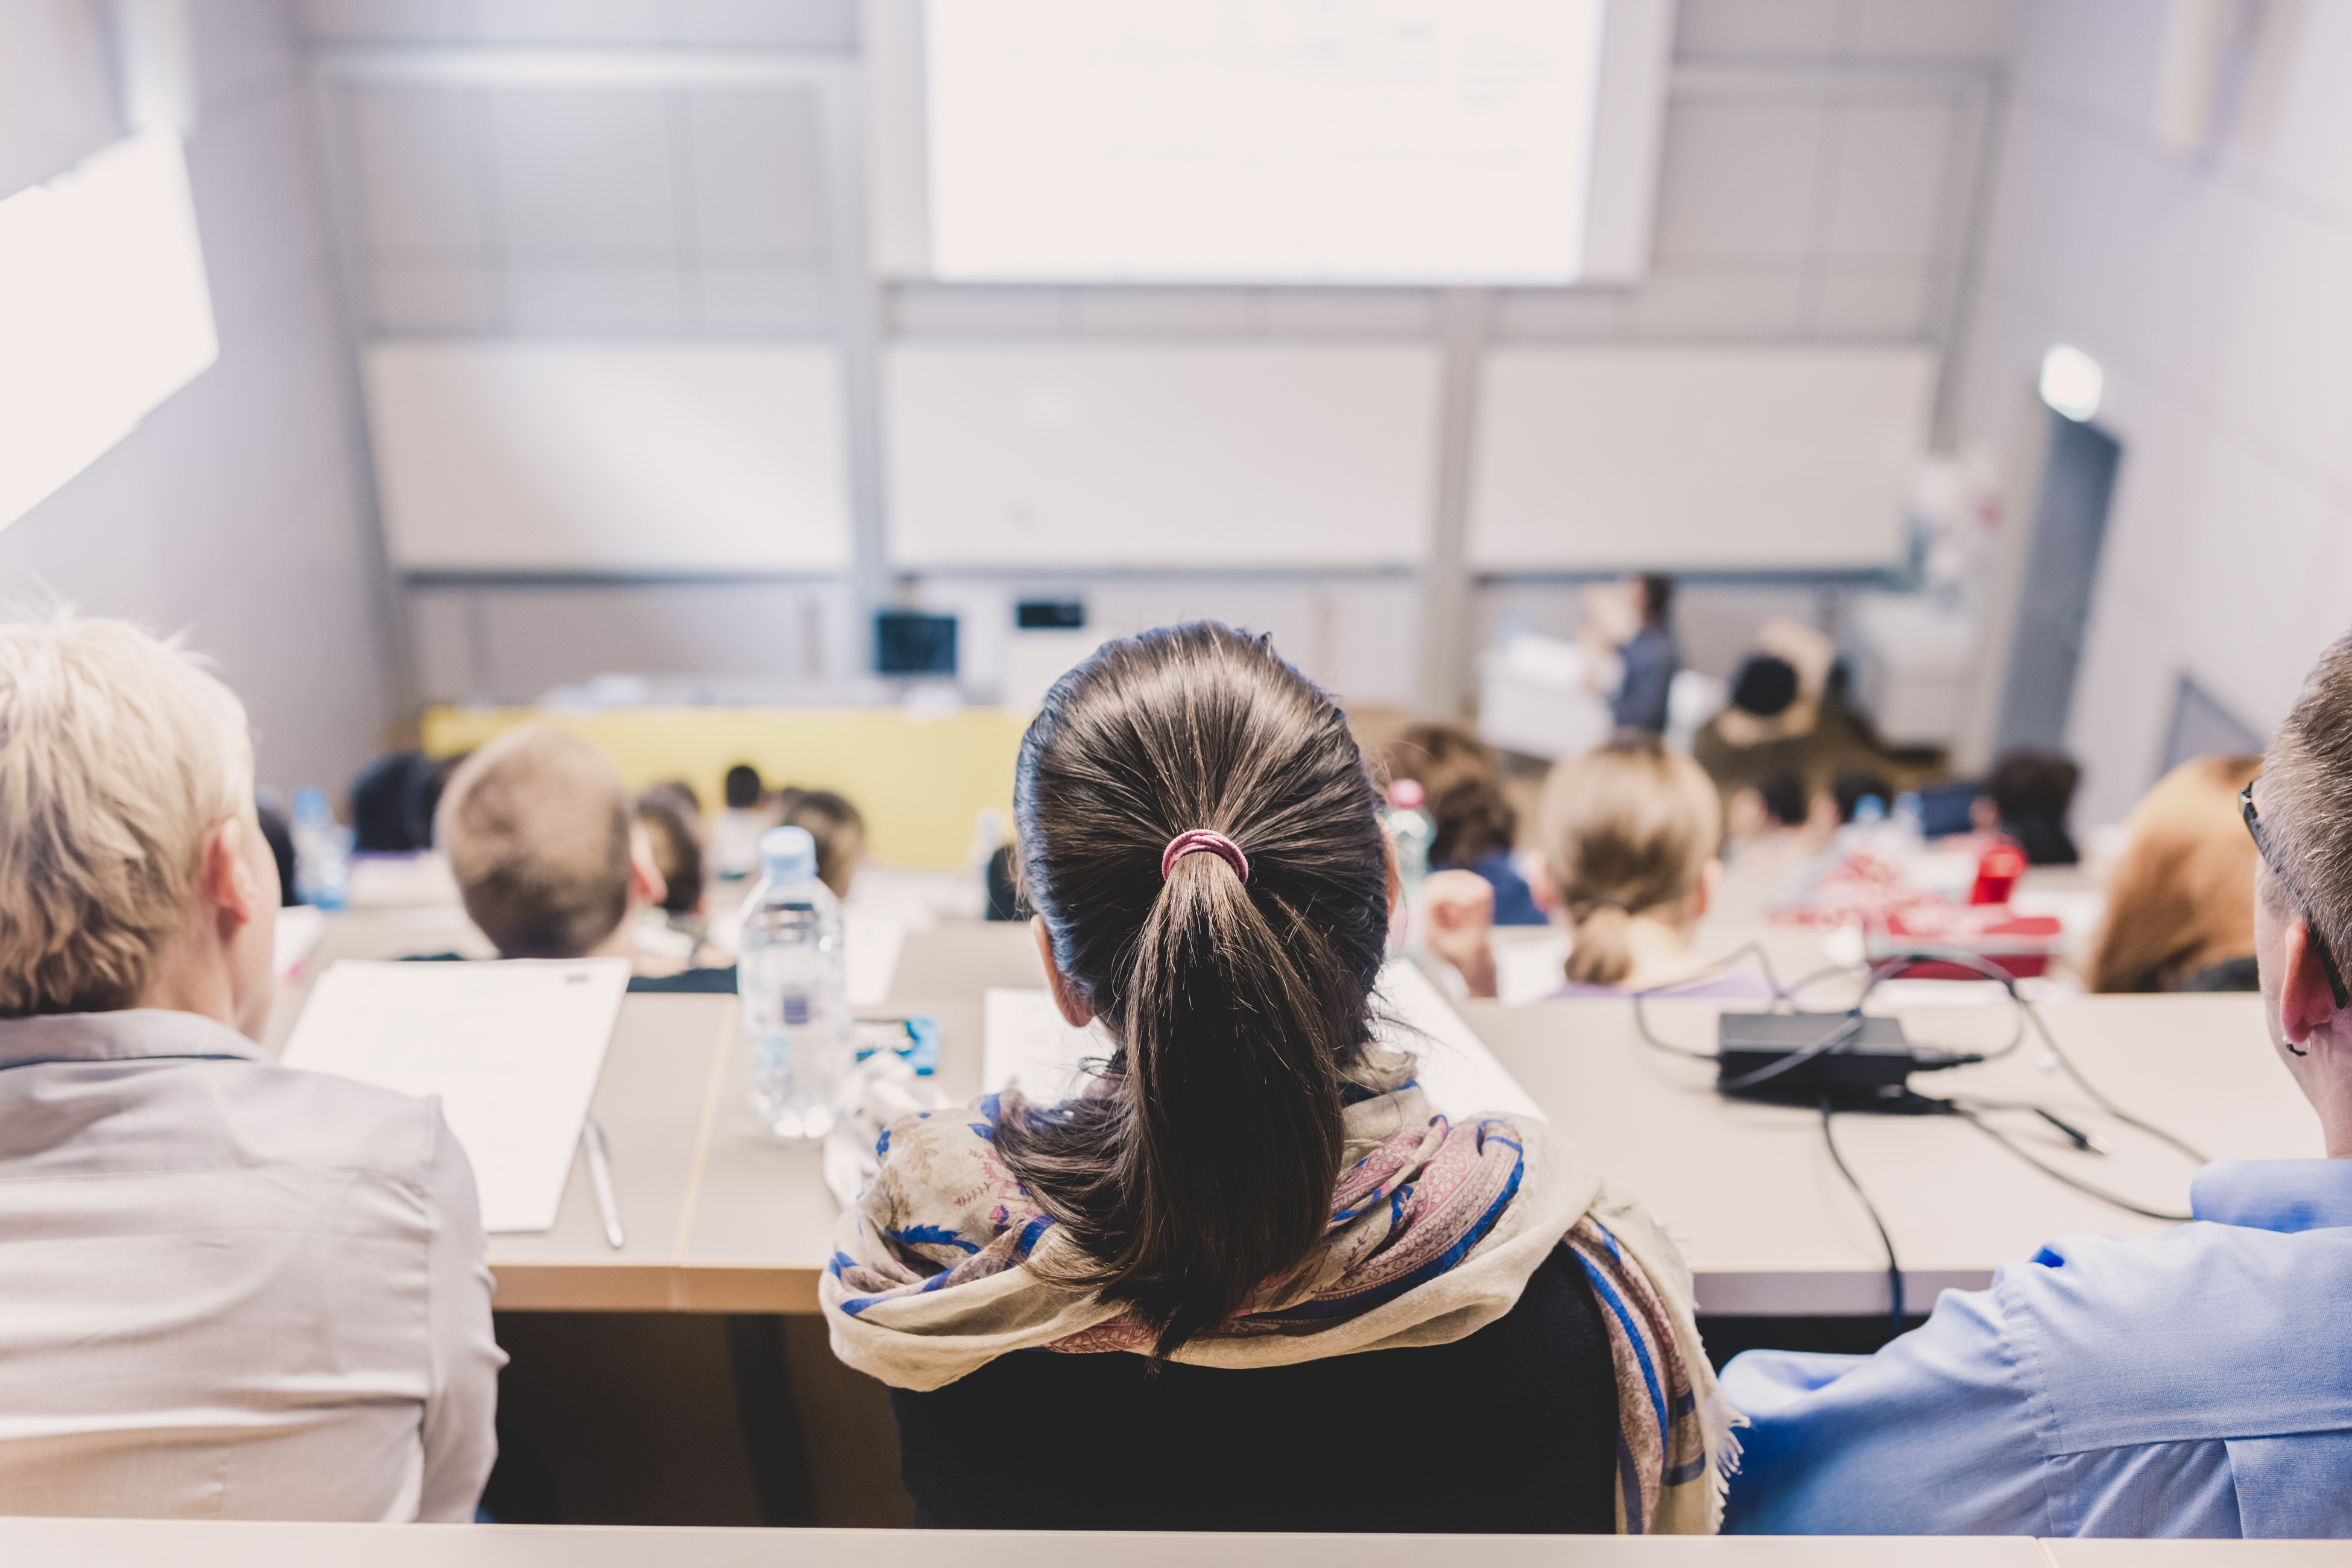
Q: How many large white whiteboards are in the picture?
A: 3